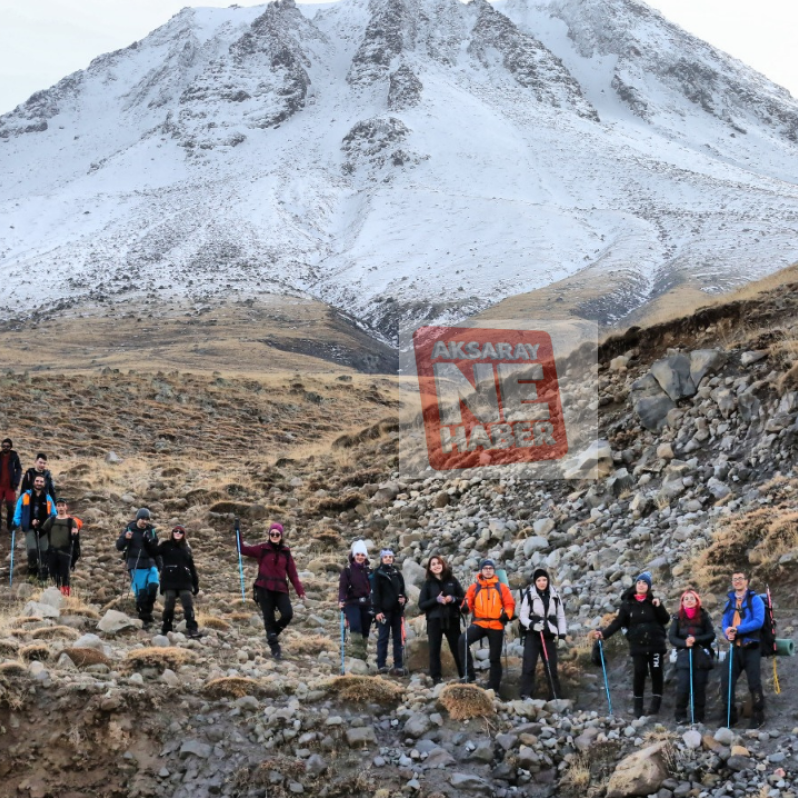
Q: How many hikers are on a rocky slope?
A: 15